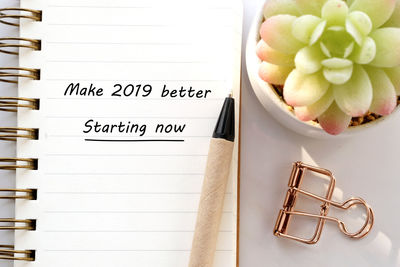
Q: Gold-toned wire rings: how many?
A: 9